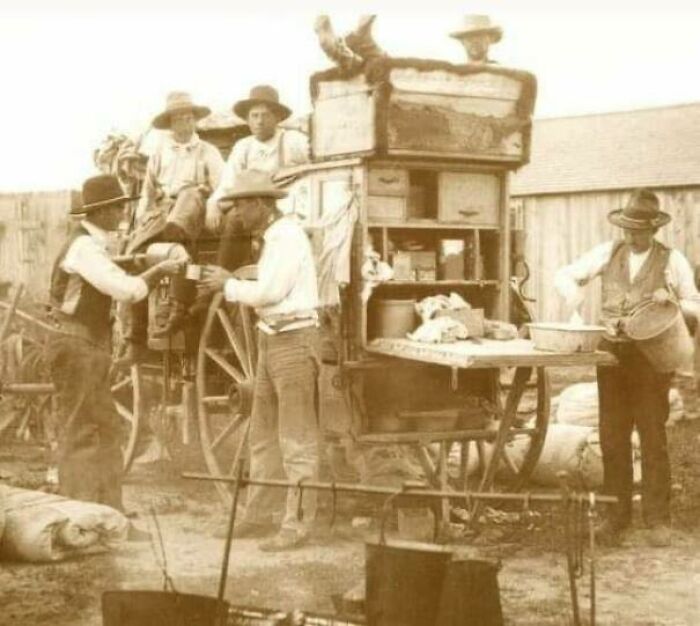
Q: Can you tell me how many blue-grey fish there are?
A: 0